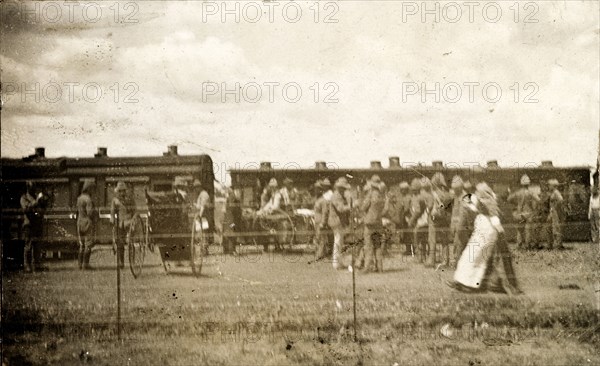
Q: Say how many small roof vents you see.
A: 10